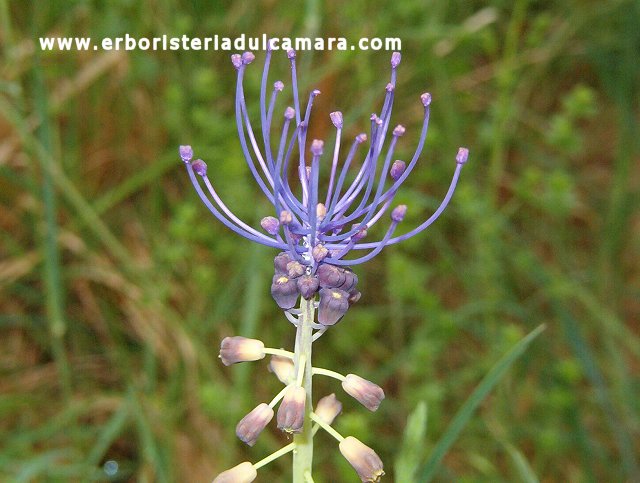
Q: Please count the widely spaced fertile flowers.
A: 8